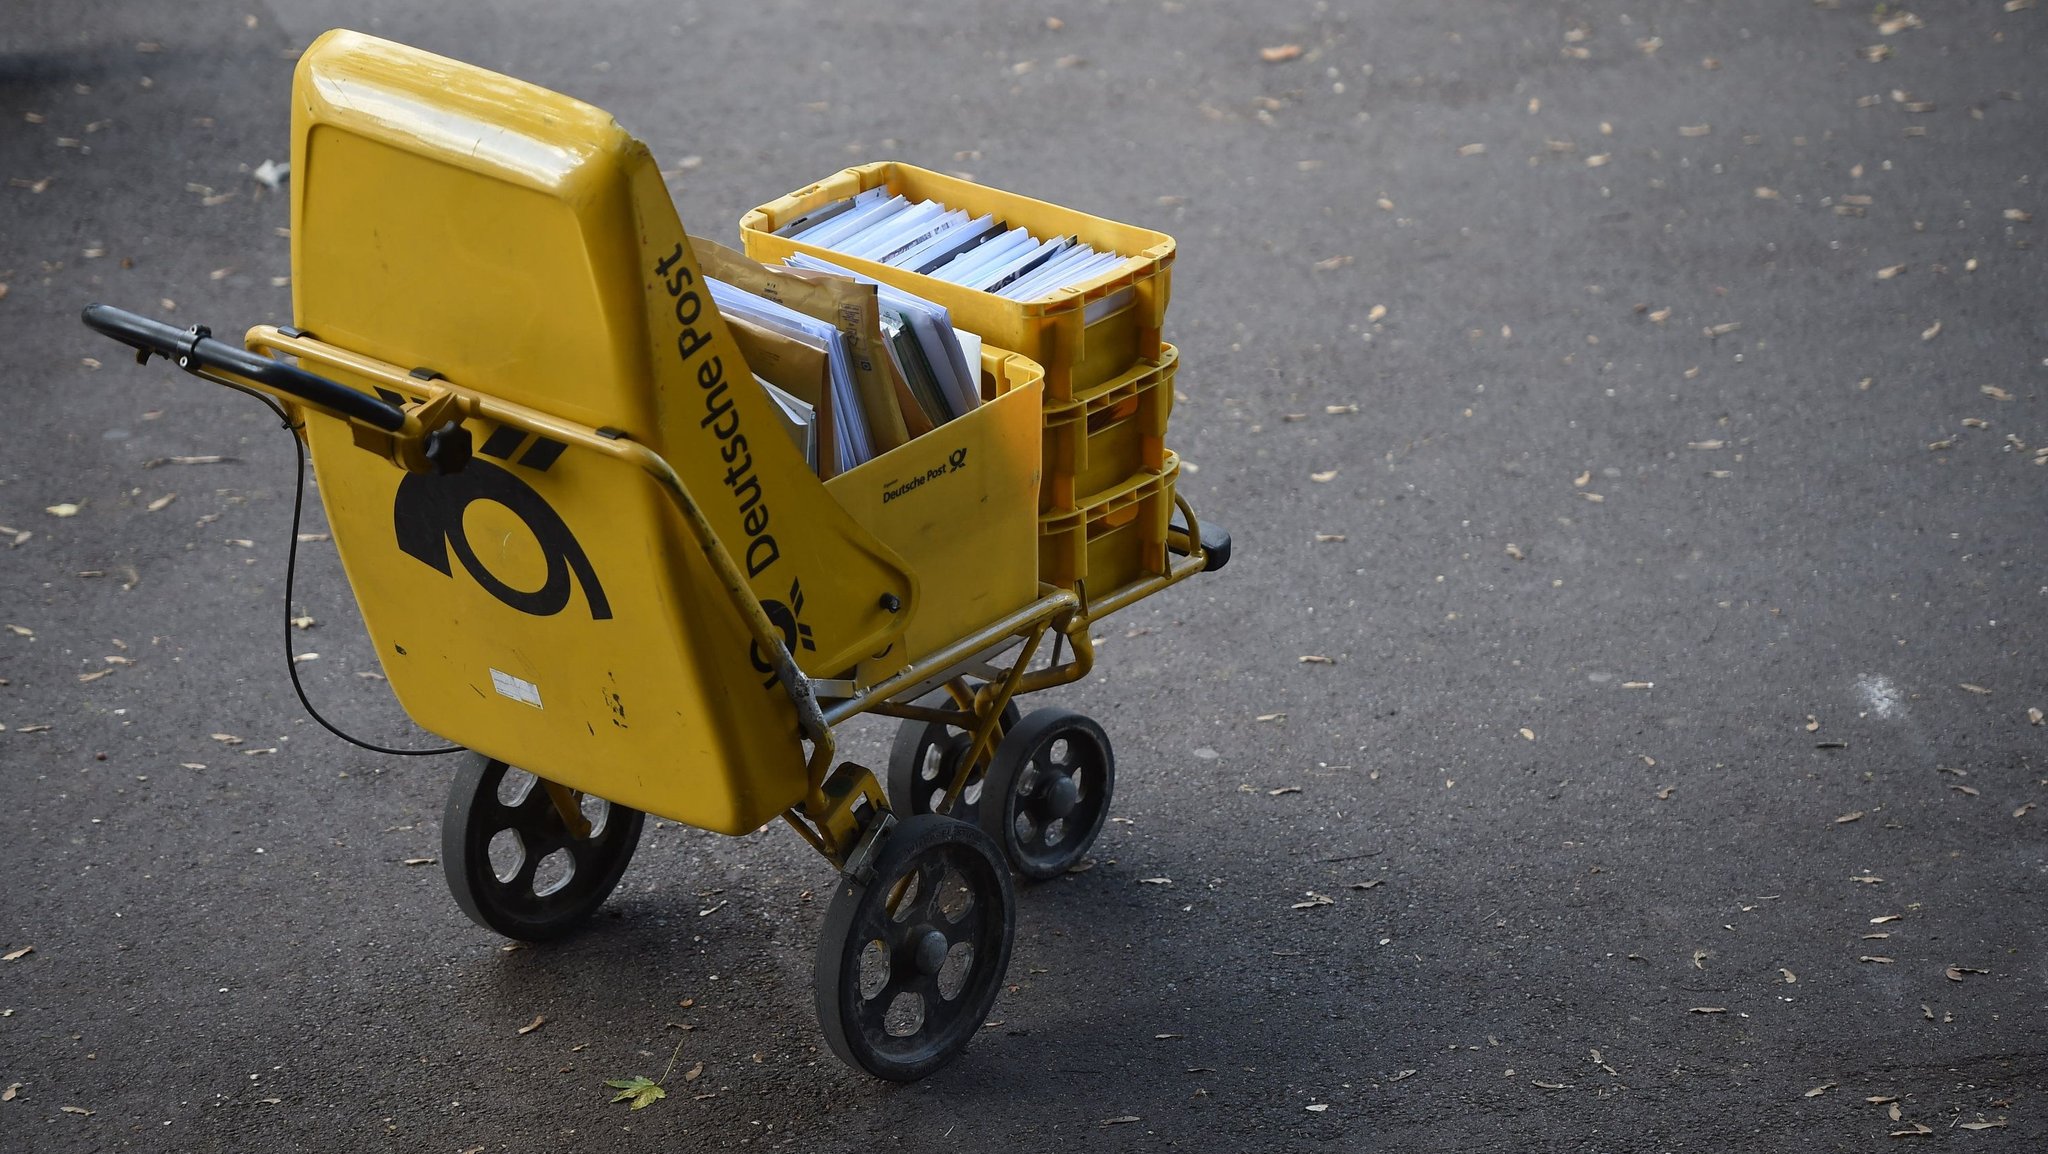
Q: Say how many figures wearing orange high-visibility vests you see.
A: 0